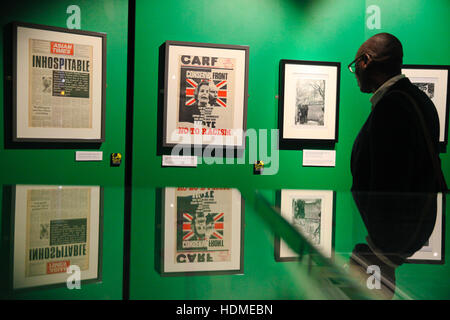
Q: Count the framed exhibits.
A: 4